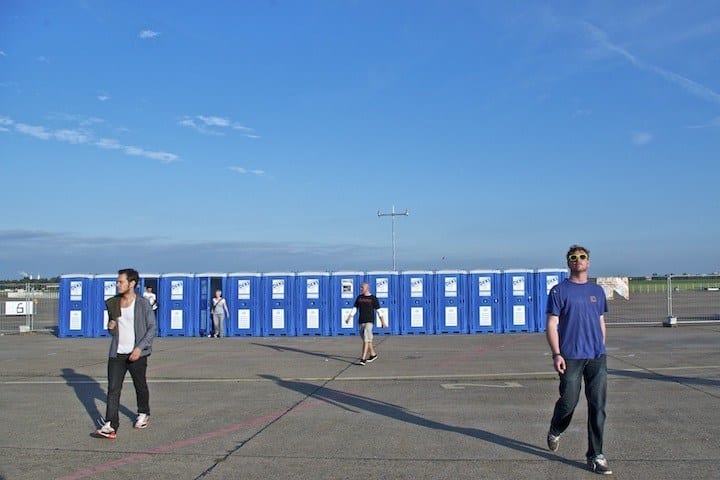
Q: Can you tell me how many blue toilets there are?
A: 15